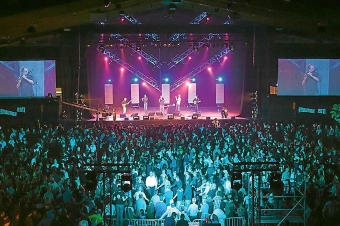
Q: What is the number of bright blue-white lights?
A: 5